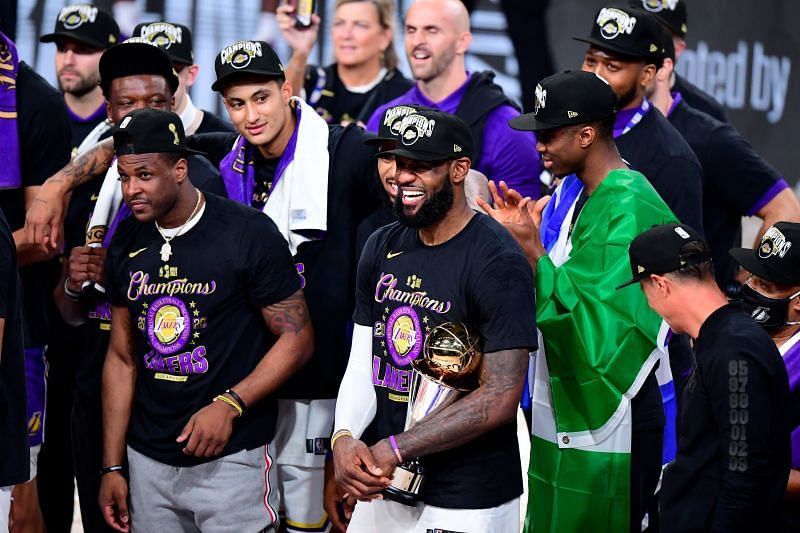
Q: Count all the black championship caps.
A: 12